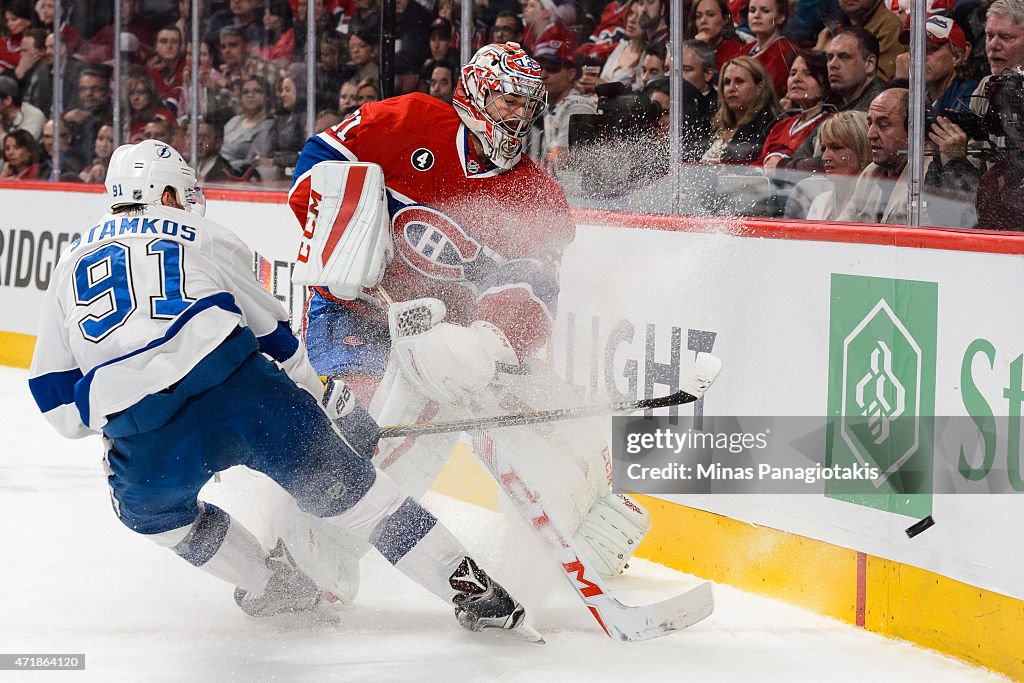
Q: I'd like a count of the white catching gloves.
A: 1